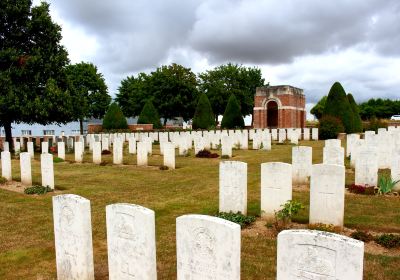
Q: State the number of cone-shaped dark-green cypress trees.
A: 6